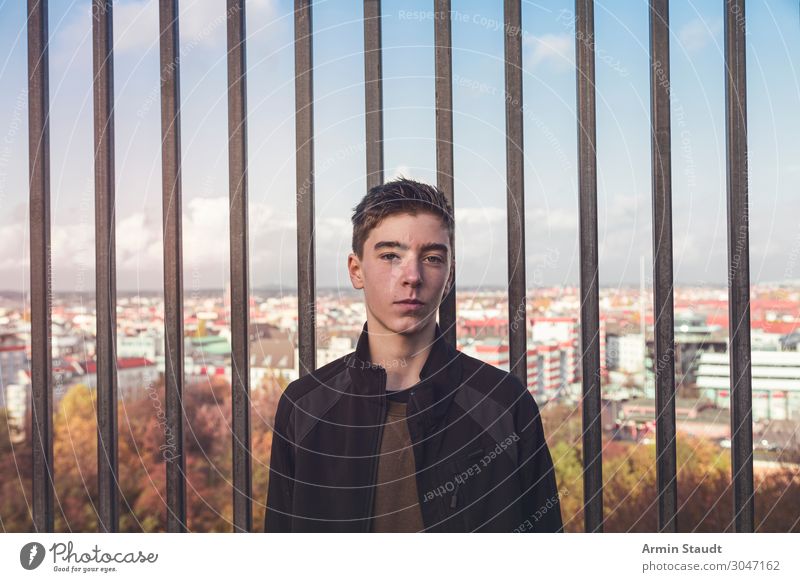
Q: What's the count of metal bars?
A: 11